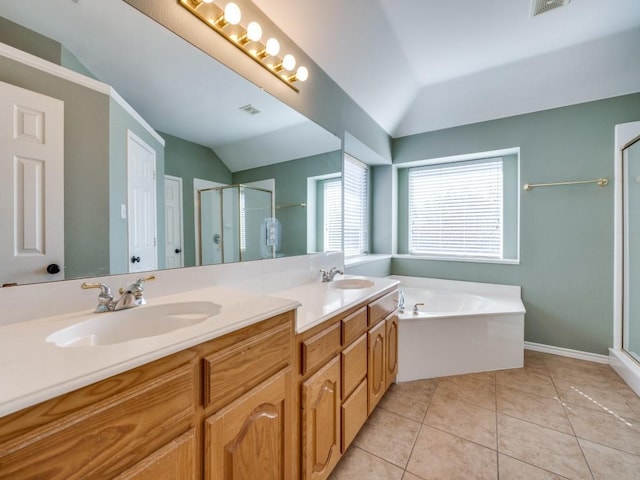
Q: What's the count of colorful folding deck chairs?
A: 0